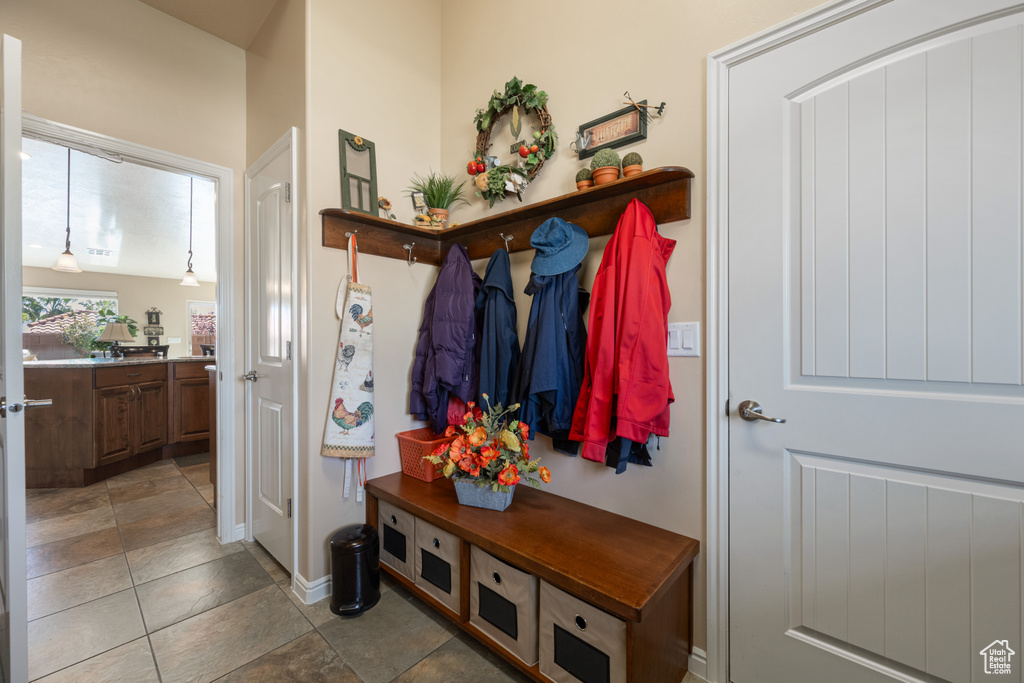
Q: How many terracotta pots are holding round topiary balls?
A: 3